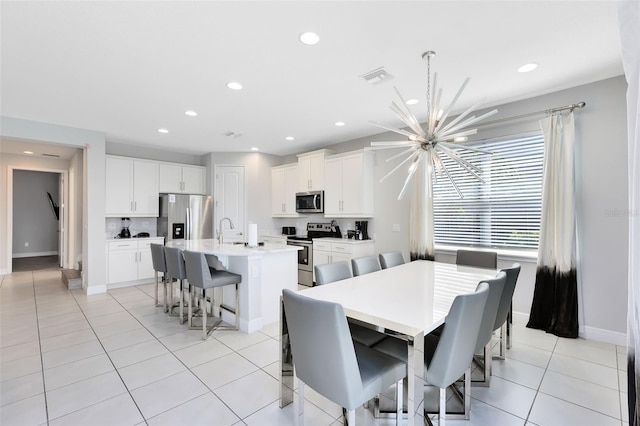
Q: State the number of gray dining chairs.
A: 8